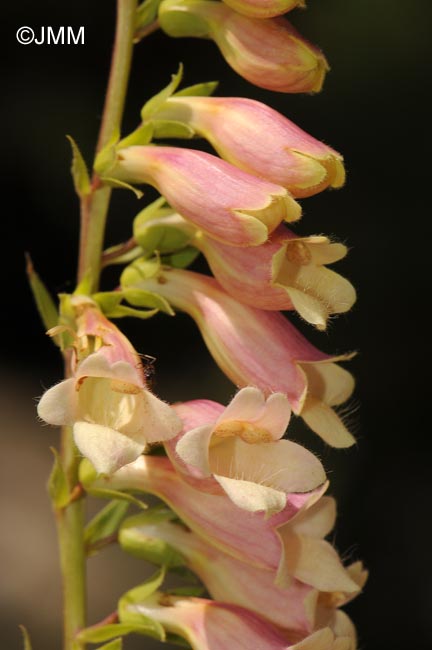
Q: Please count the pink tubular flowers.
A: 11